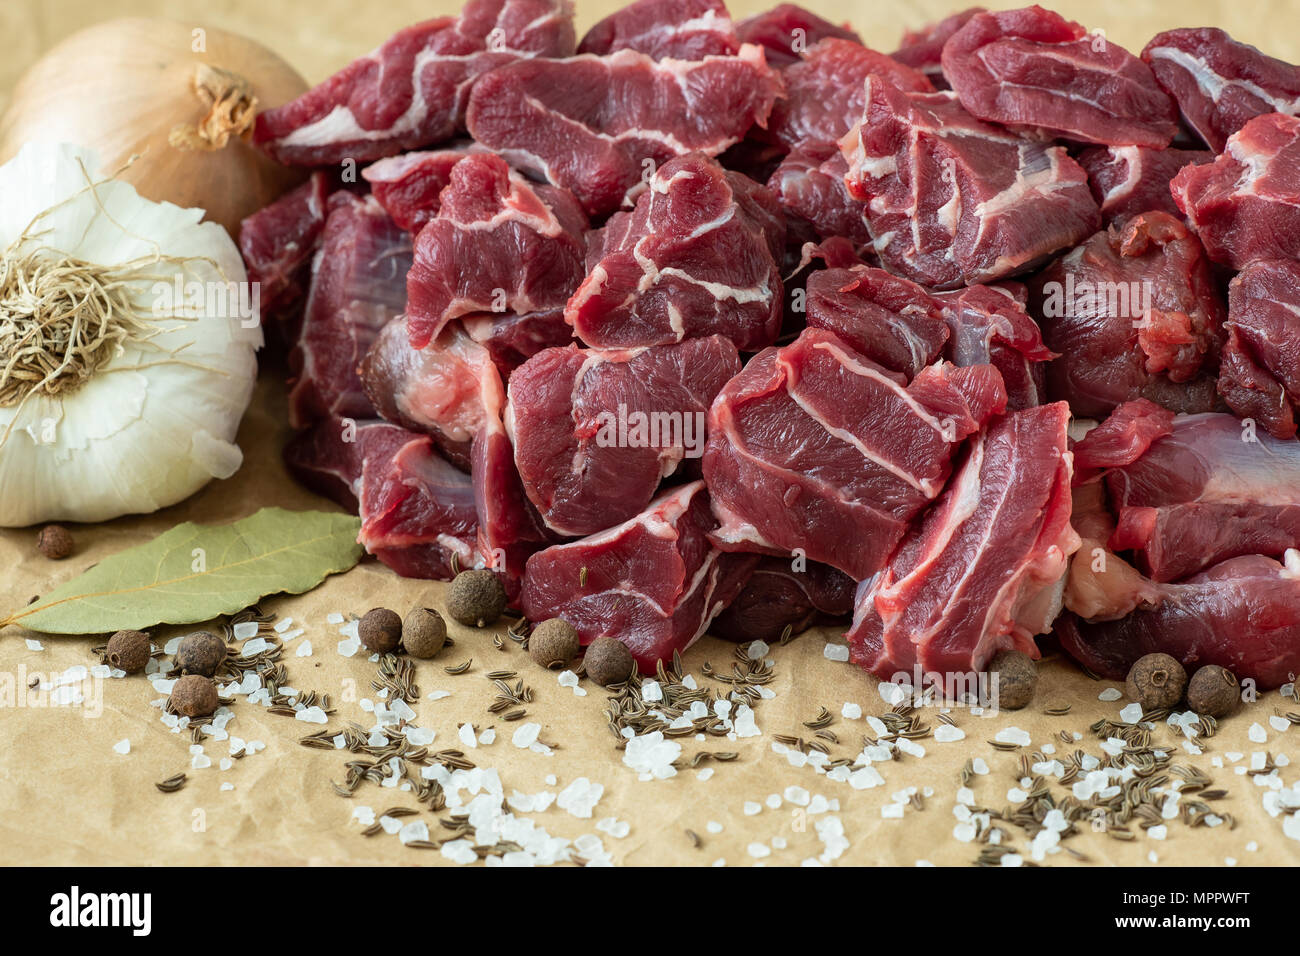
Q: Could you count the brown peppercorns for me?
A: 12